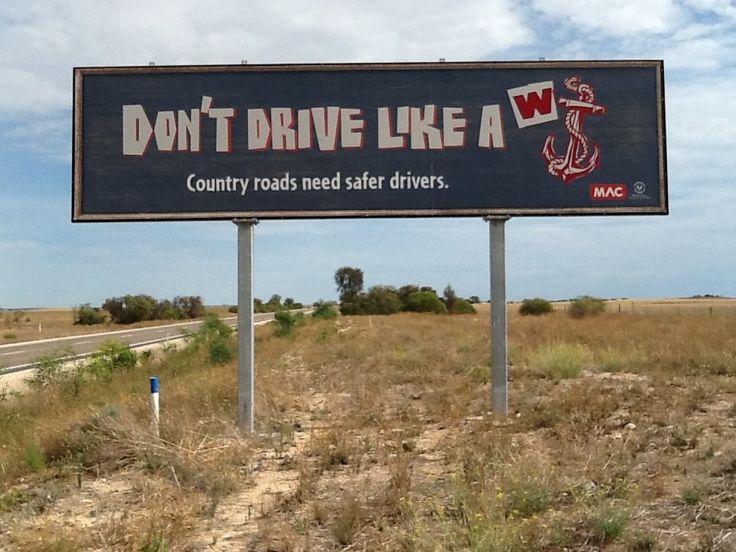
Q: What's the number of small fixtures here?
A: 4